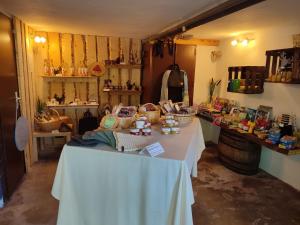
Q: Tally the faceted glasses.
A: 0